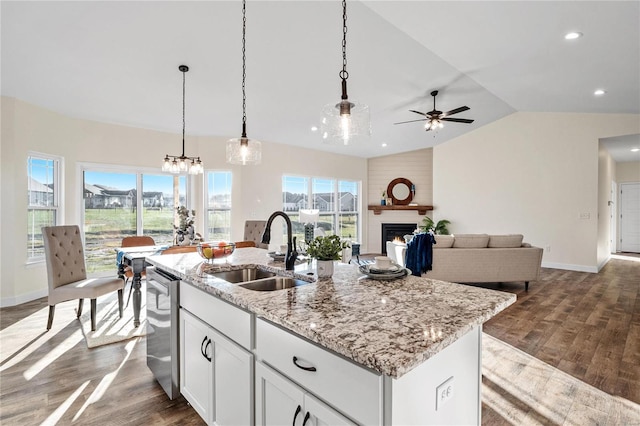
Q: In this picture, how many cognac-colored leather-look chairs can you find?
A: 3